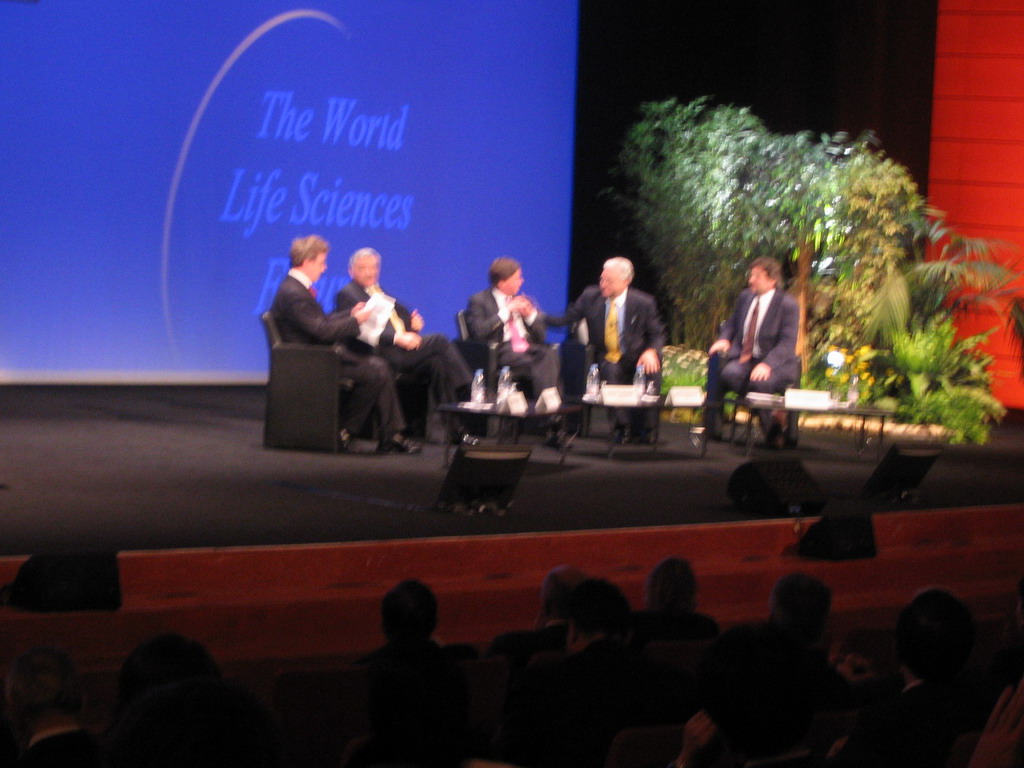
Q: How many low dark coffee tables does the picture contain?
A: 3